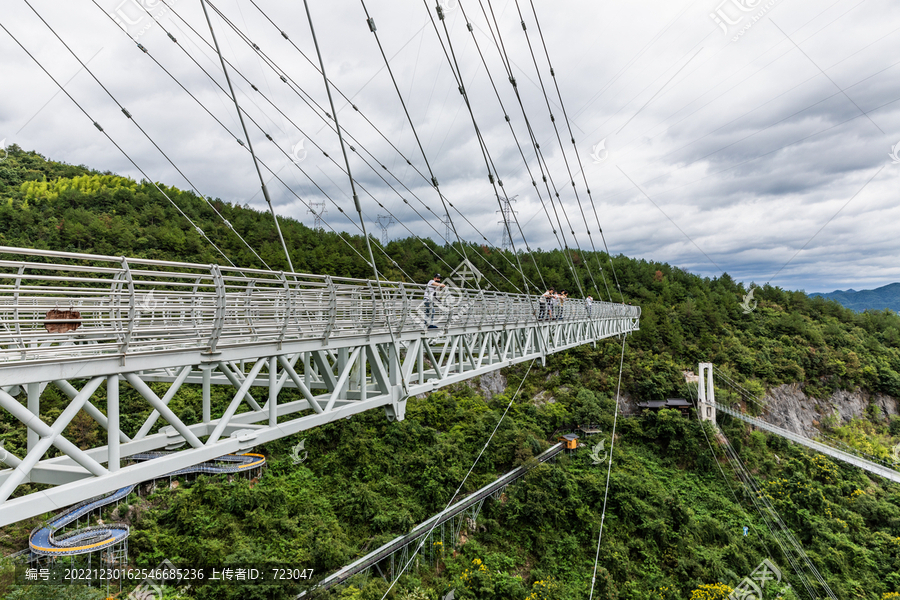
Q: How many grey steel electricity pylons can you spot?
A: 4